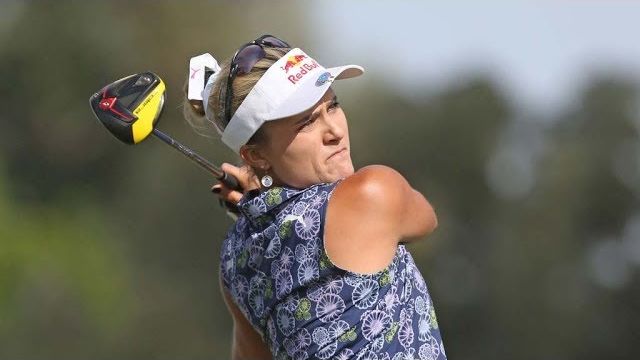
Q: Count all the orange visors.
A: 0